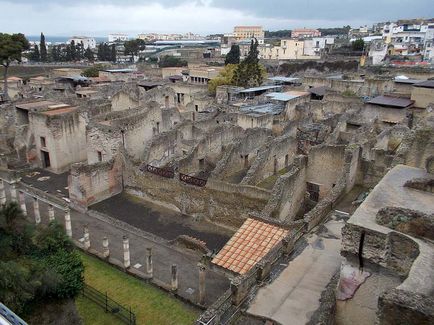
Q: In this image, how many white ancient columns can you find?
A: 12